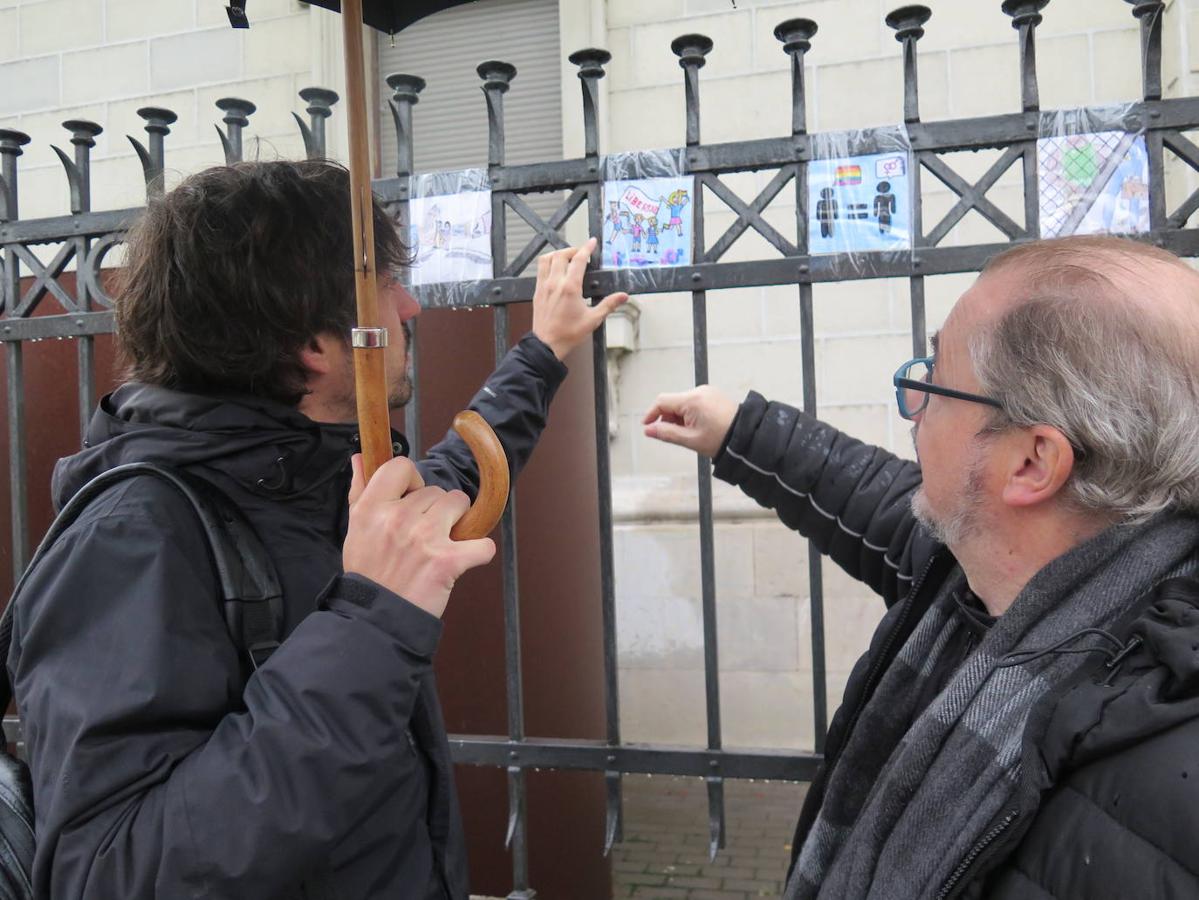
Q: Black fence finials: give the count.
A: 13